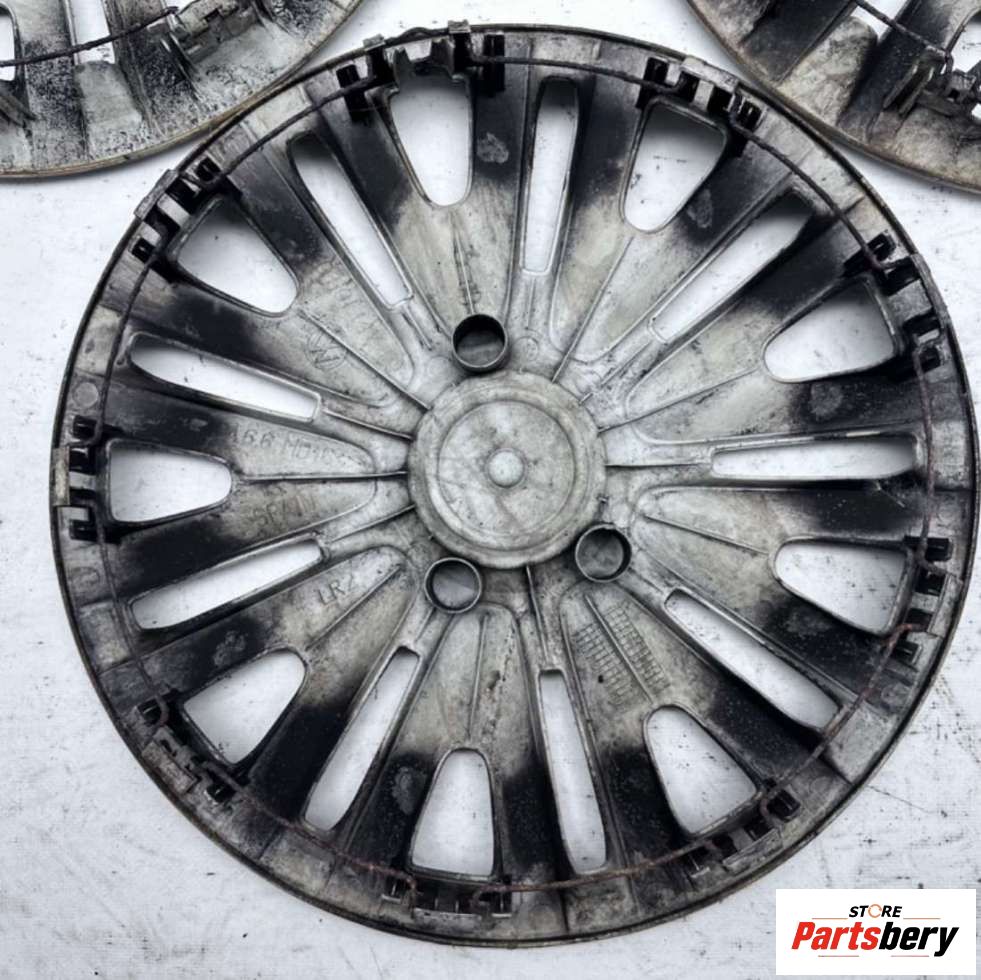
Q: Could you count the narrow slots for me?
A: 9